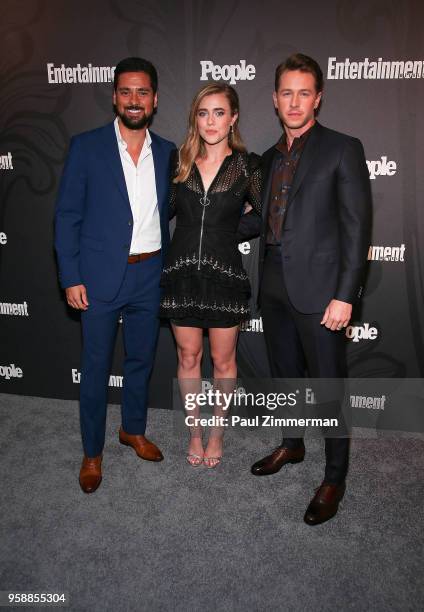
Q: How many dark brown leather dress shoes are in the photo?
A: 2